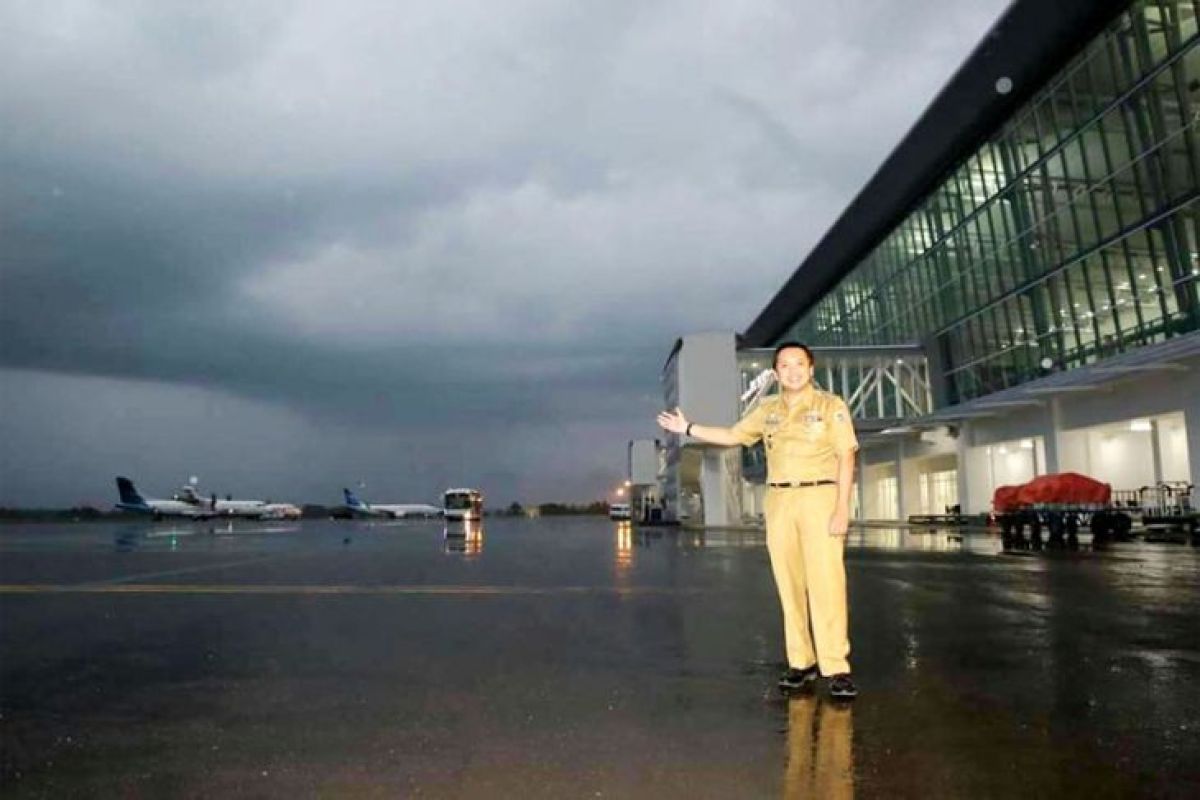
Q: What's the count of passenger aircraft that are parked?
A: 3